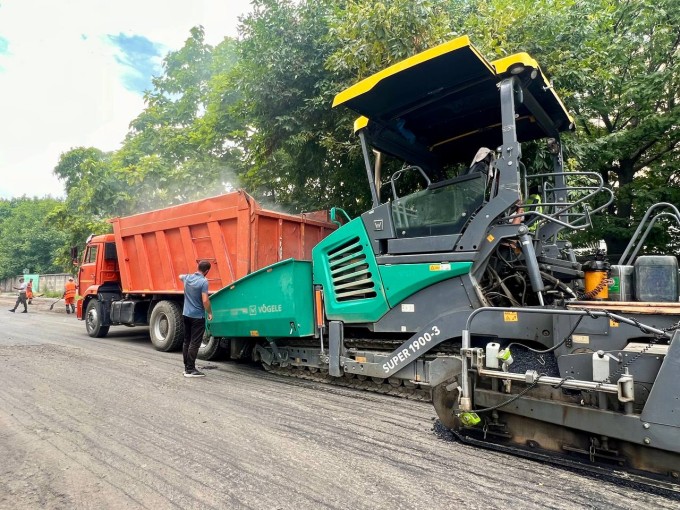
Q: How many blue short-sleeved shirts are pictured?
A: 1